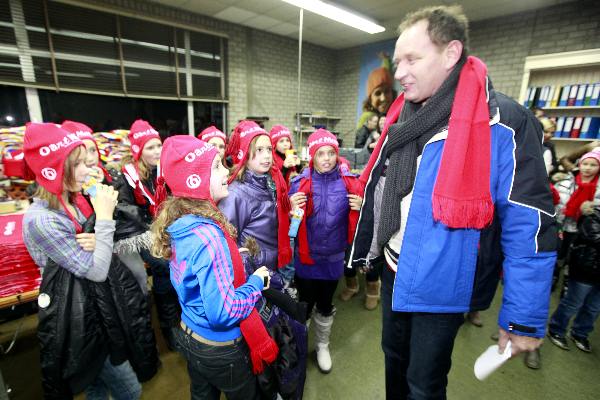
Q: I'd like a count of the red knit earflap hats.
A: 8